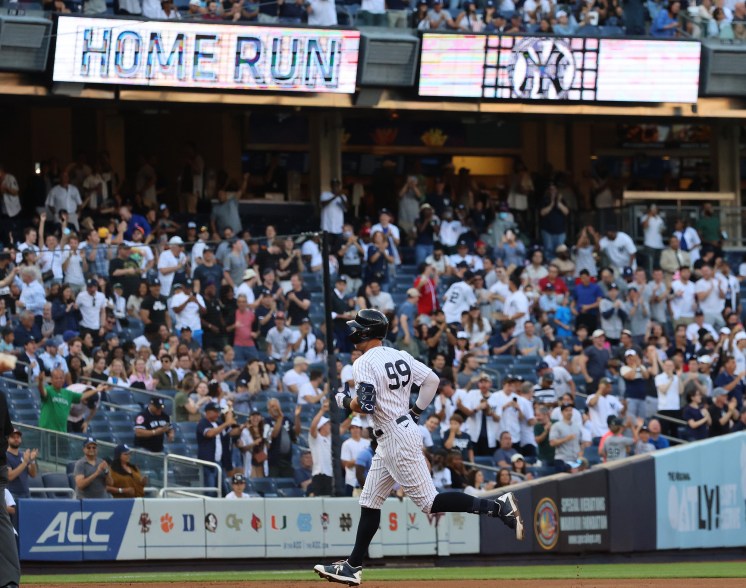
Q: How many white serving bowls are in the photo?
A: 0